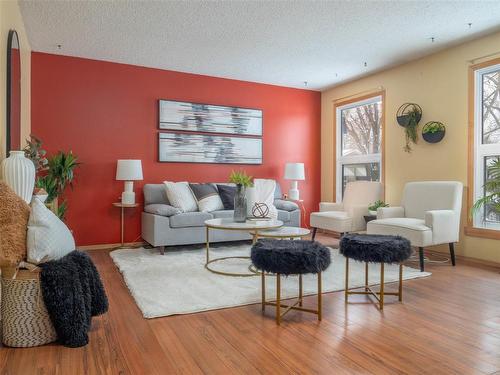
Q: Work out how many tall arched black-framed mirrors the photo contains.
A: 1